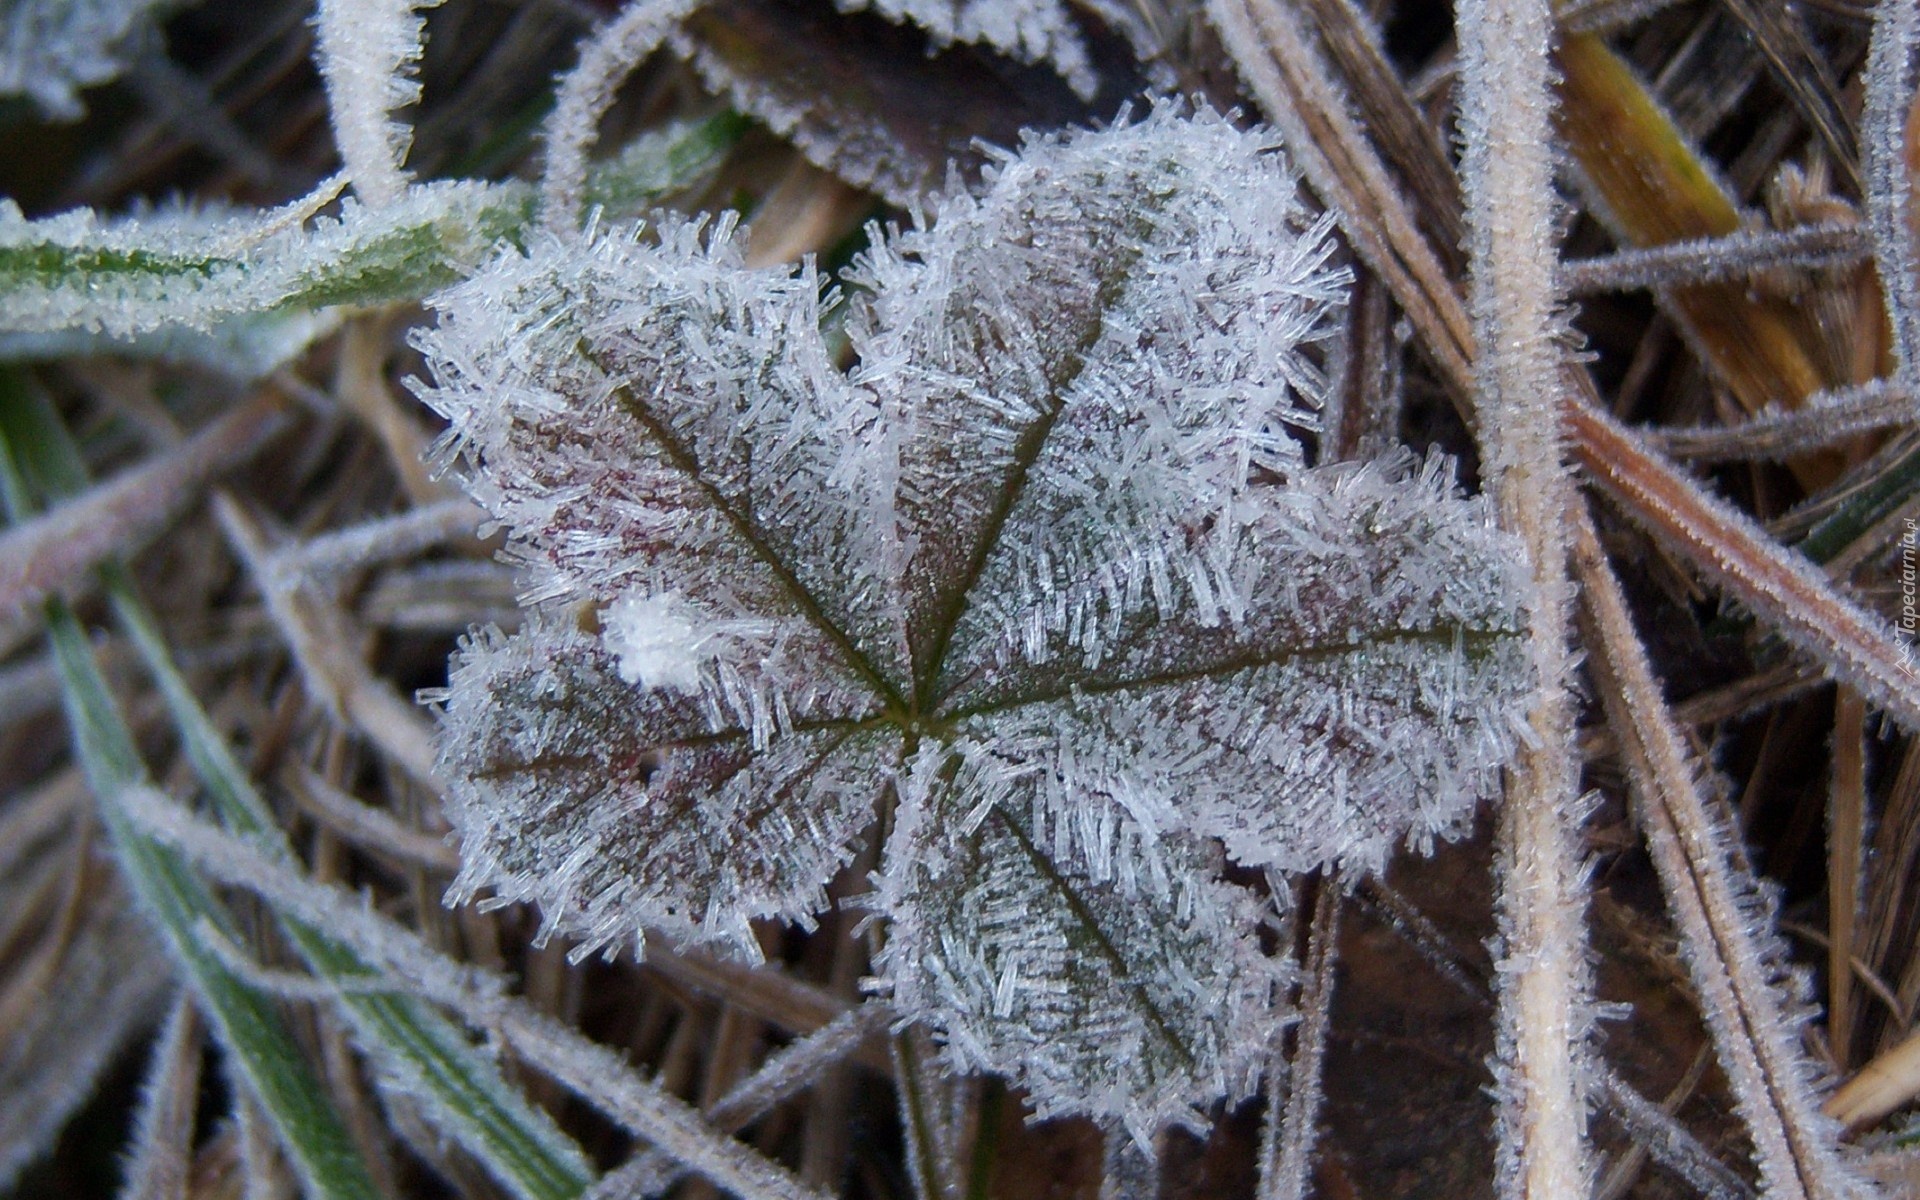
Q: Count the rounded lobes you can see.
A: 5